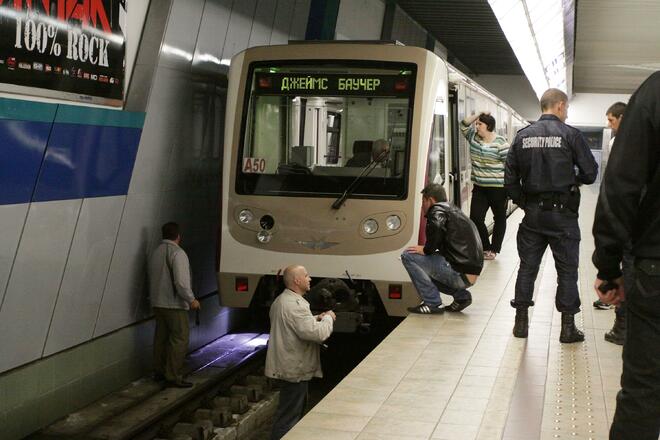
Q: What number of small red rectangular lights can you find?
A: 4